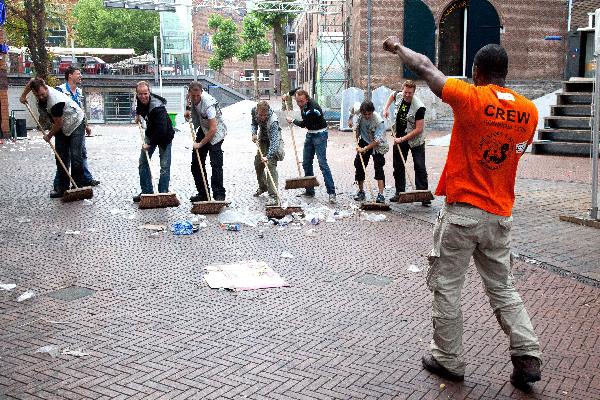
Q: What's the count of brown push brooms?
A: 7